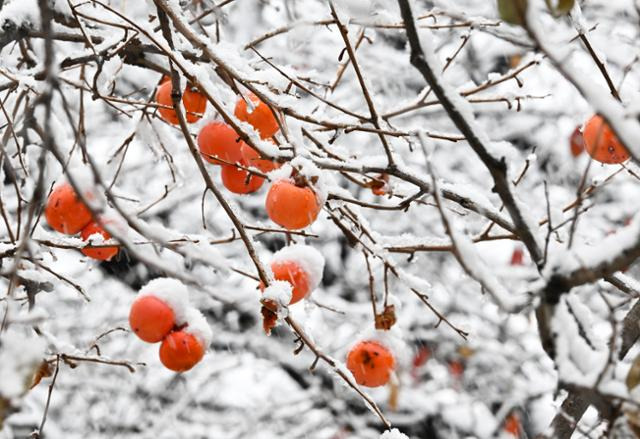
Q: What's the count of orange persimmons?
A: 13